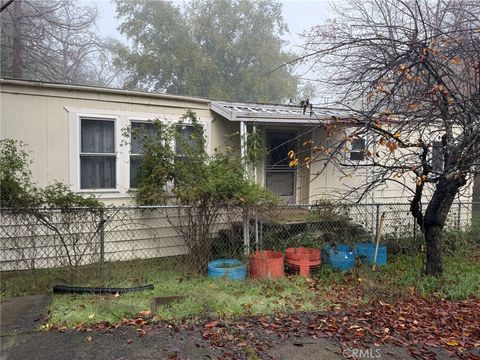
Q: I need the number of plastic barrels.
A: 5